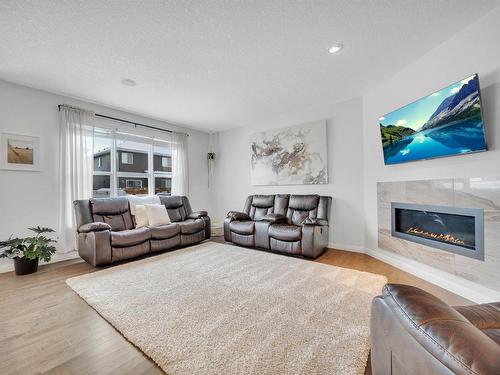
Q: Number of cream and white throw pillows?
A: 2